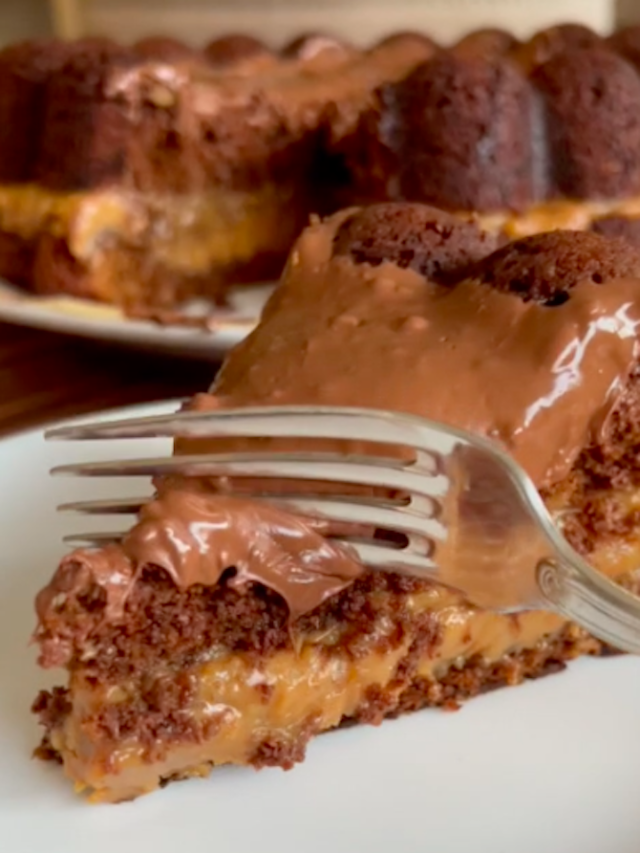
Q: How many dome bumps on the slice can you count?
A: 2